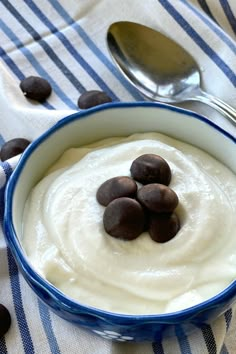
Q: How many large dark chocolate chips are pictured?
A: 9